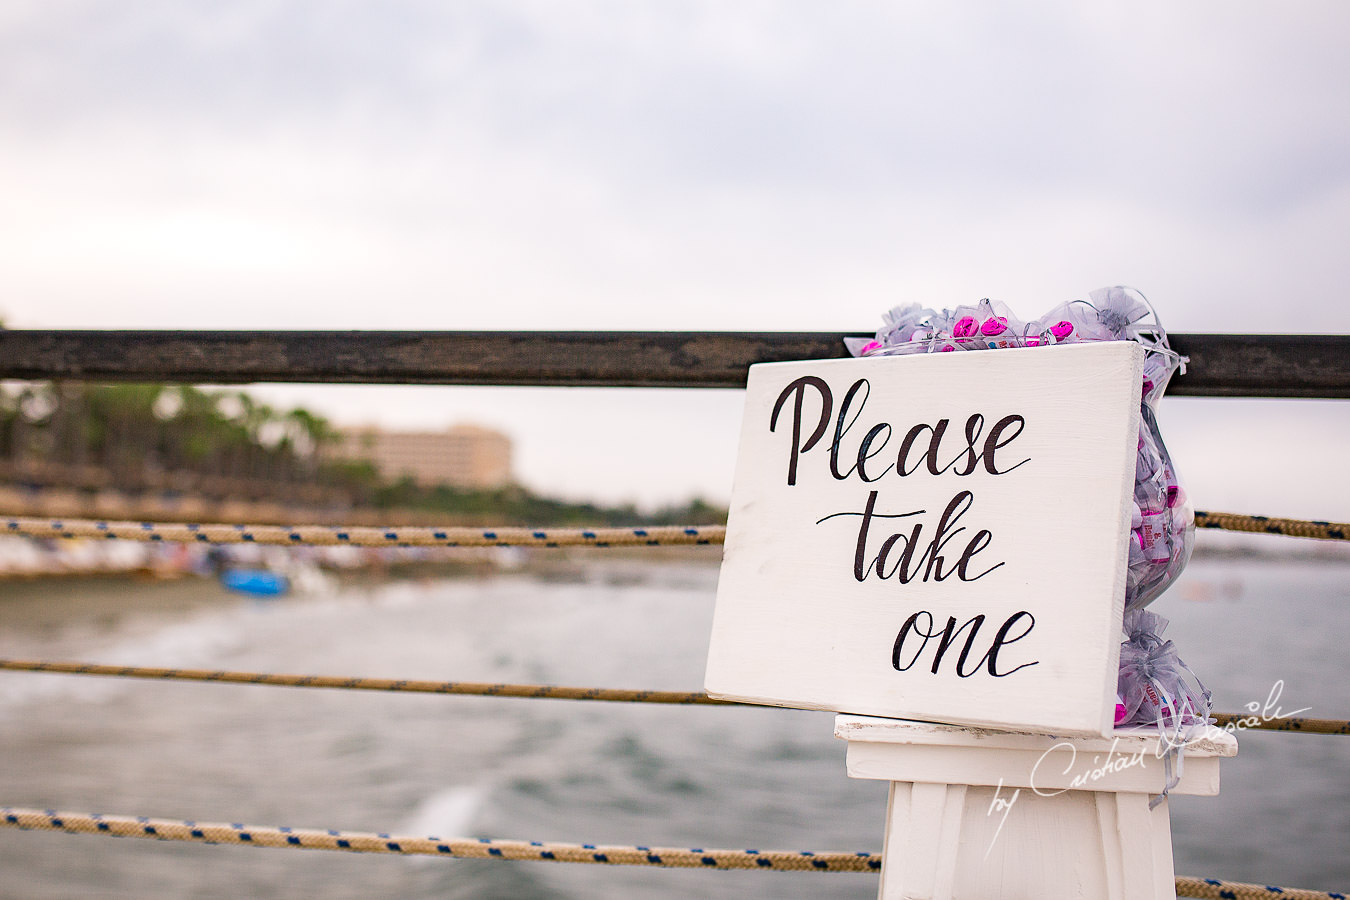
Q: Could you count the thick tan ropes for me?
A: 2